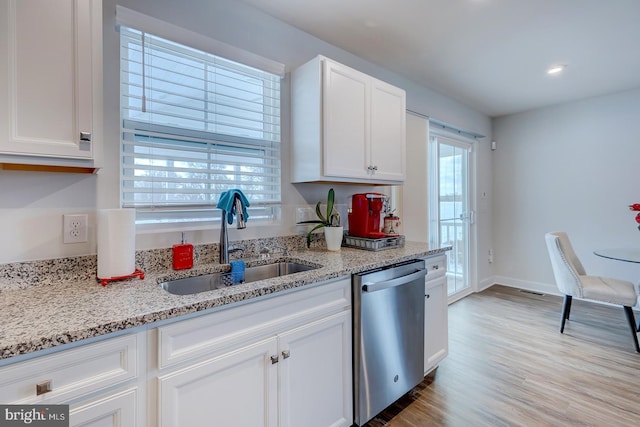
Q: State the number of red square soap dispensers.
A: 1